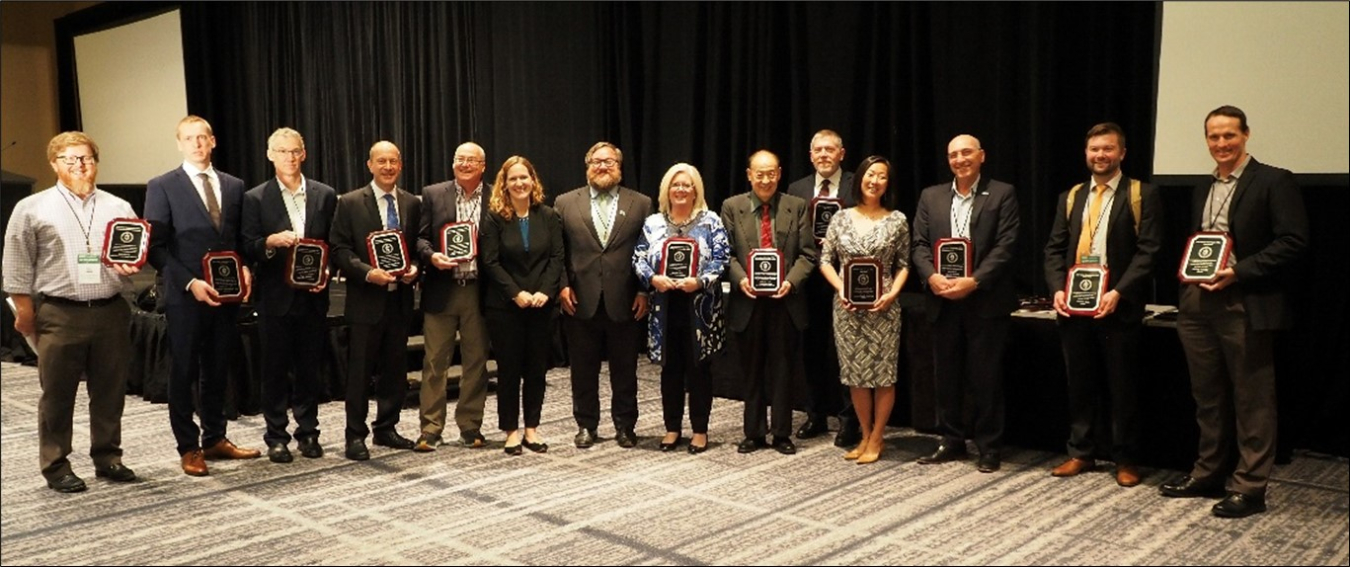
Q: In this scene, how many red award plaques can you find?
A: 12